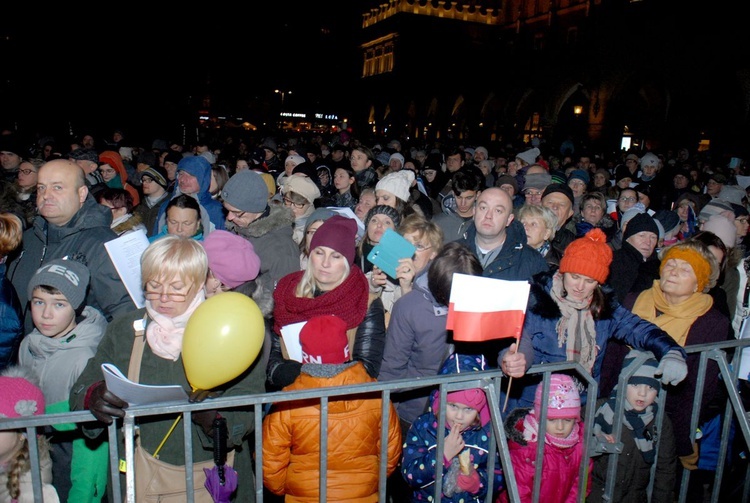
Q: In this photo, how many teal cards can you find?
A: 1